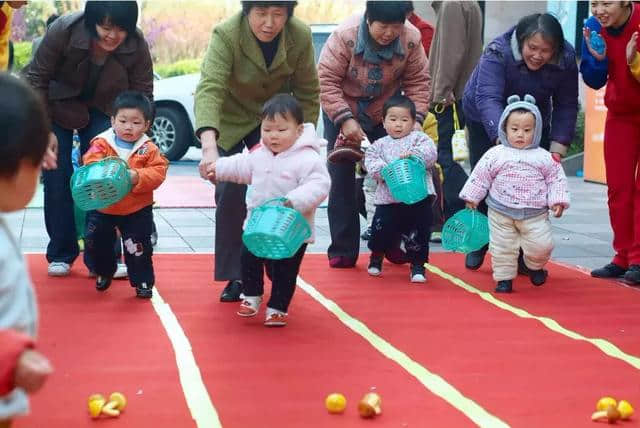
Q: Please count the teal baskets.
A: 4